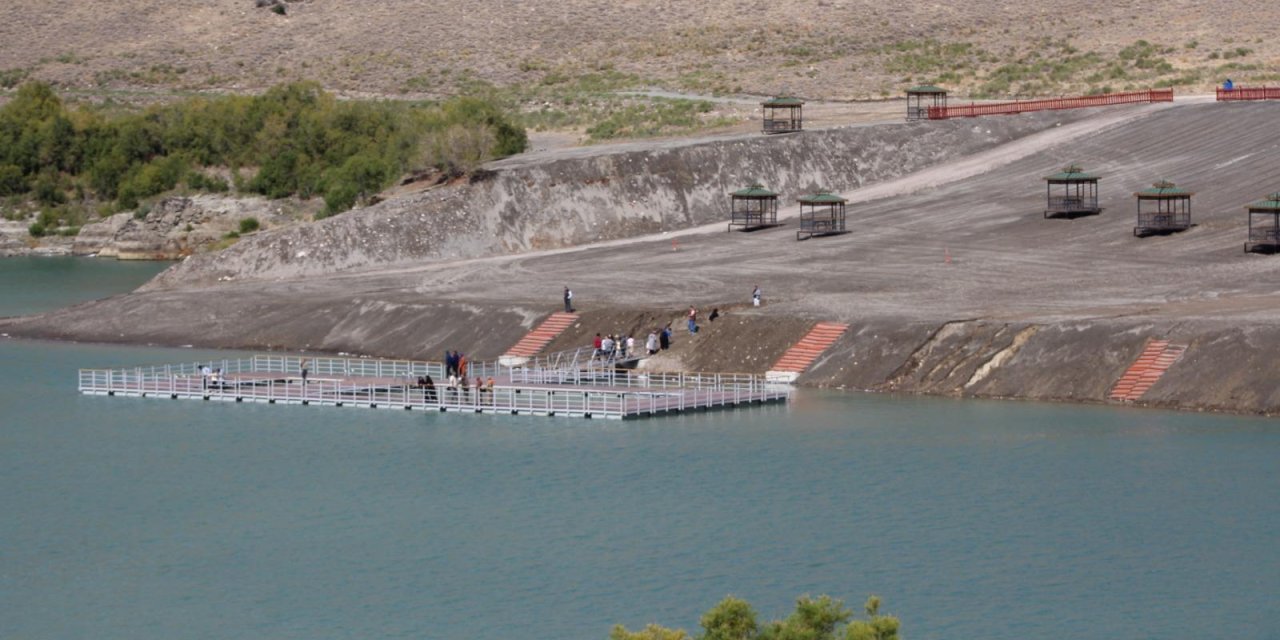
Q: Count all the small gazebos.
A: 7